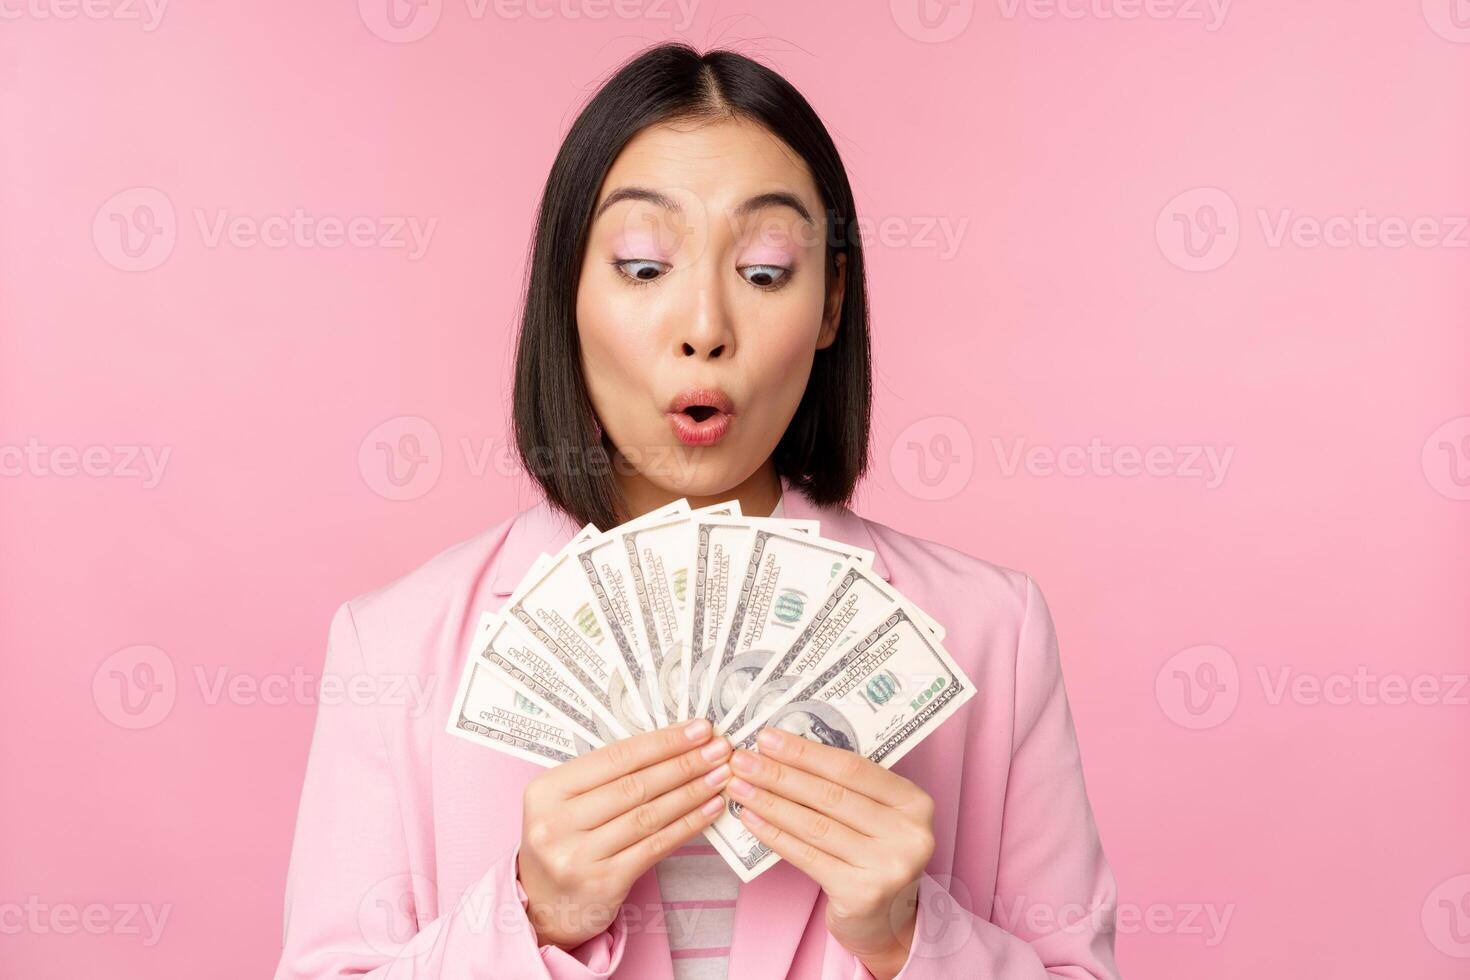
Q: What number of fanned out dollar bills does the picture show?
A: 9